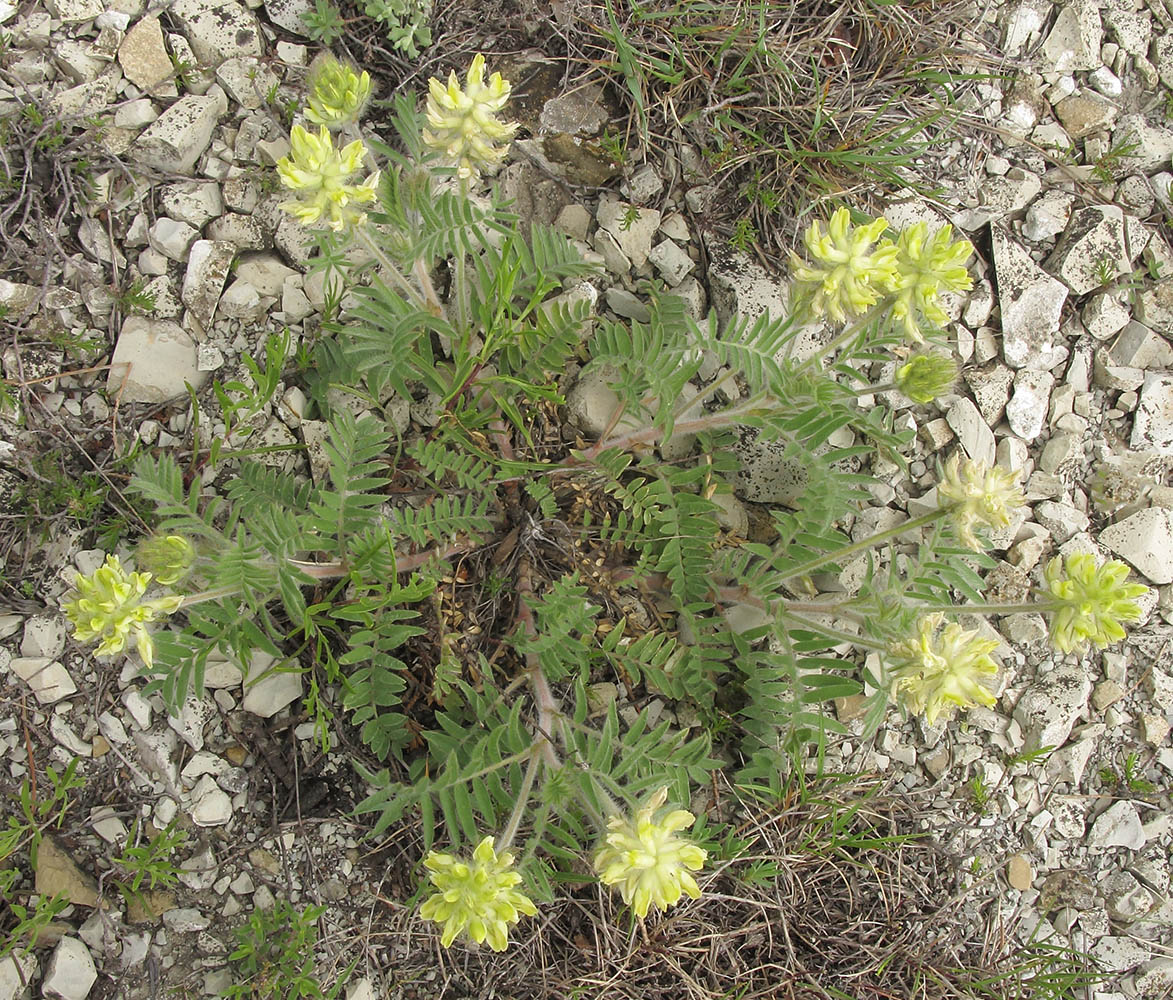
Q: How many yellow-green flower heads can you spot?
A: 13